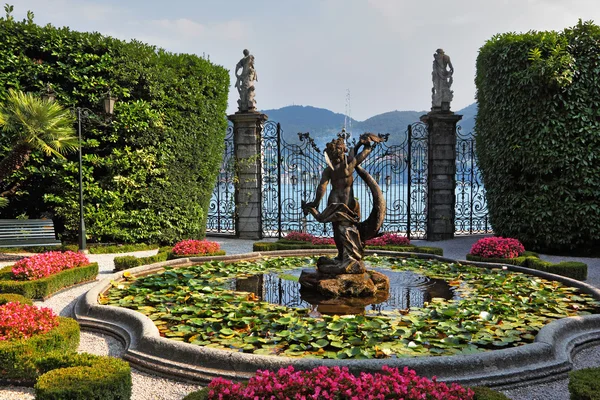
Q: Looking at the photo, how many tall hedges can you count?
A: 2